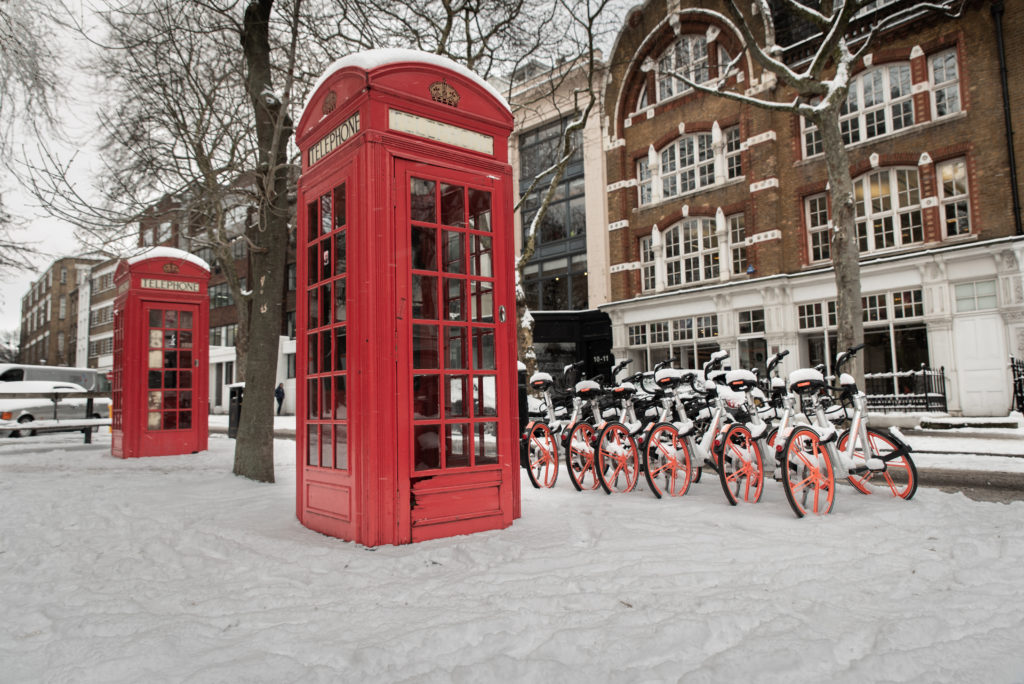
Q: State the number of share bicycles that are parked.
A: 6